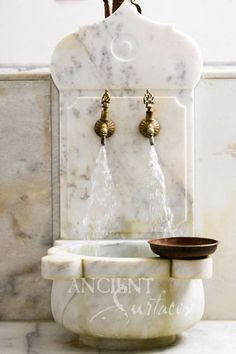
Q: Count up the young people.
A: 0